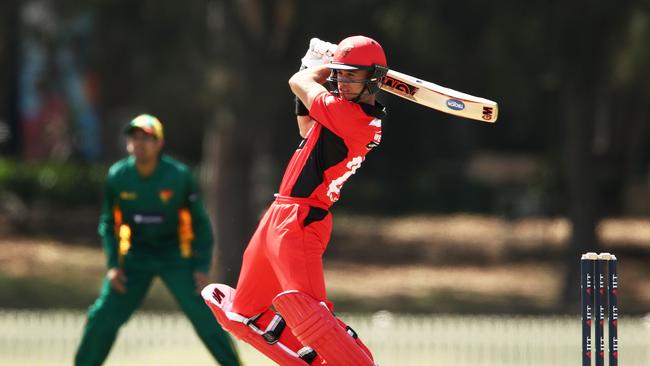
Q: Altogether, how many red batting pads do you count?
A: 2